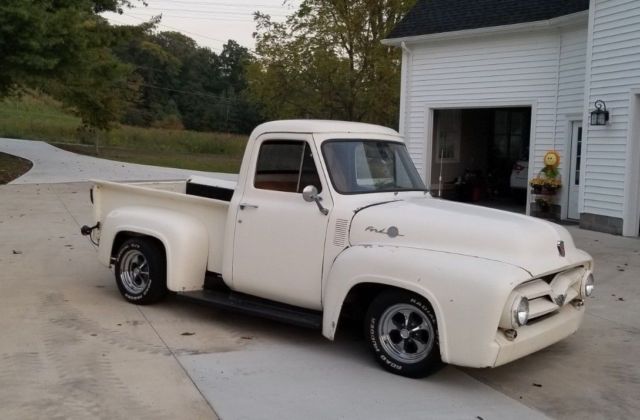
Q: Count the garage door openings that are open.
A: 1